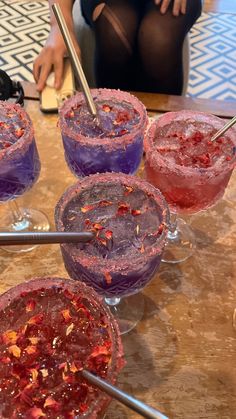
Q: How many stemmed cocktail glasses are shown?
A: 5